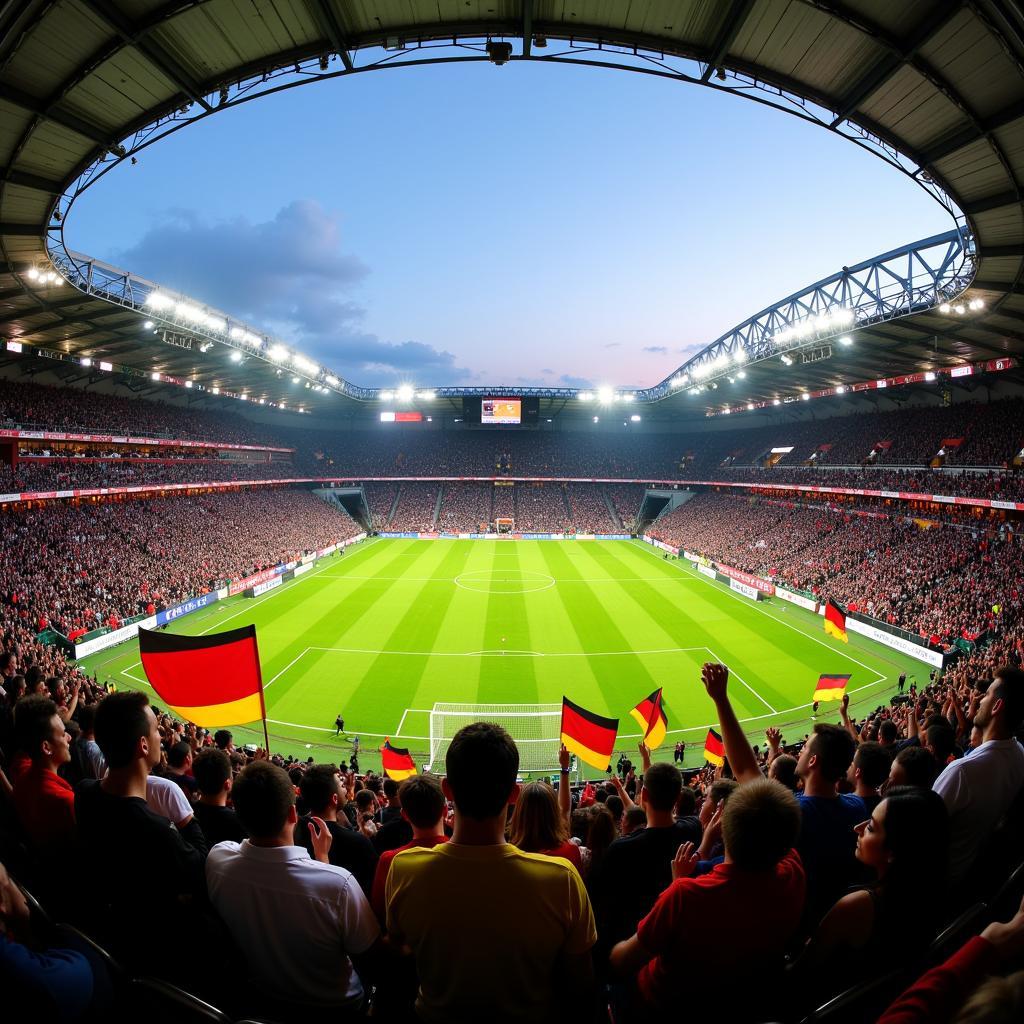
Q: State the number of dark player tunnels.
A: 2